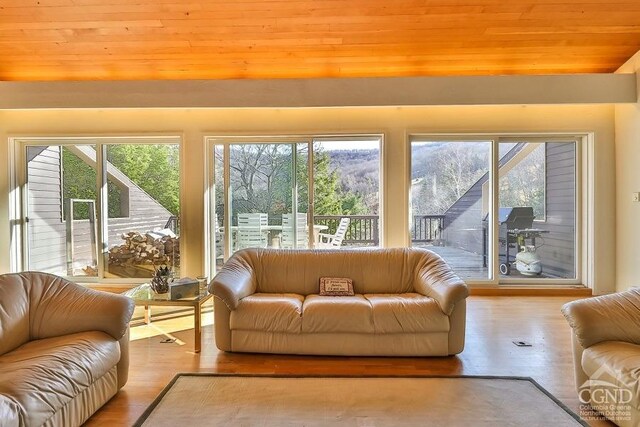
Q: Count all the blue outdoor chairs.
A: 0